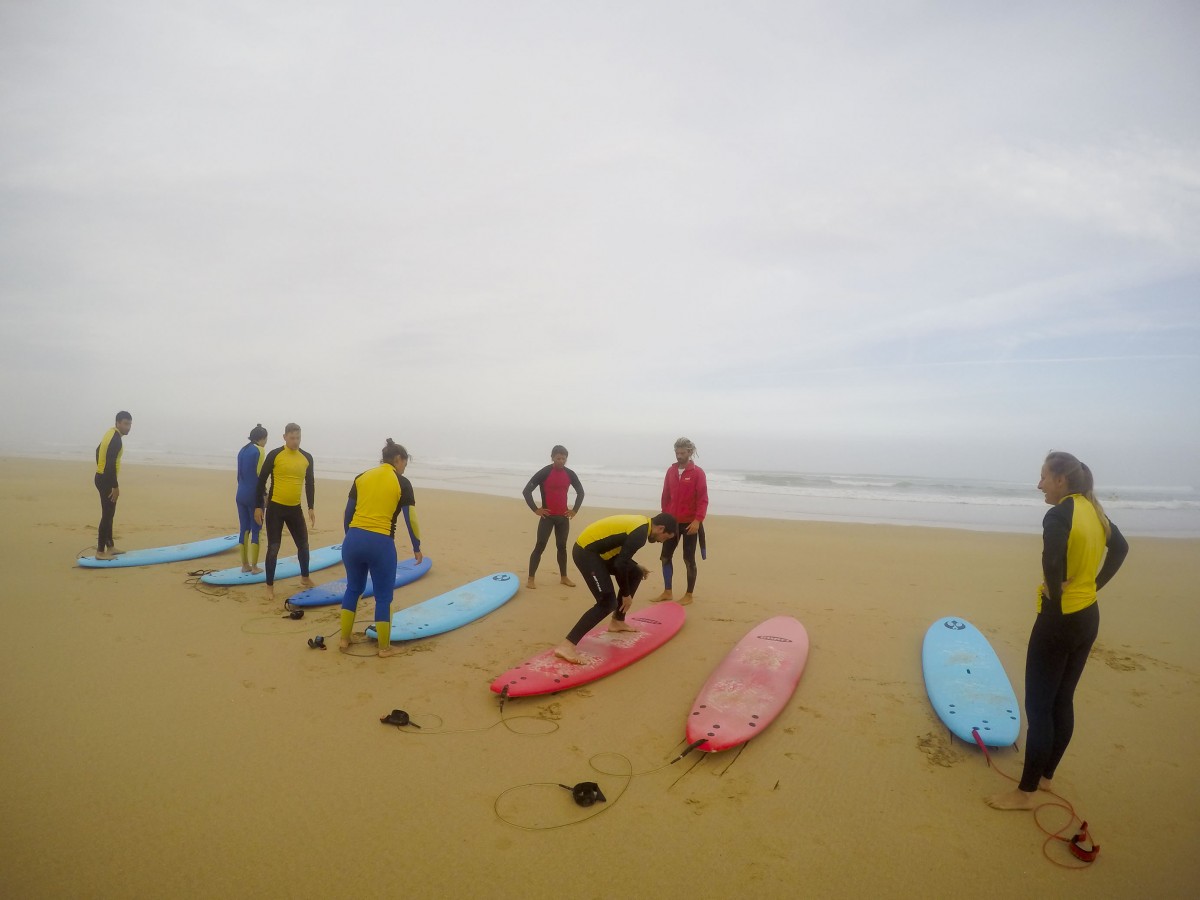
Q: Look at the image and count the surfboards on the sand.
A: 7